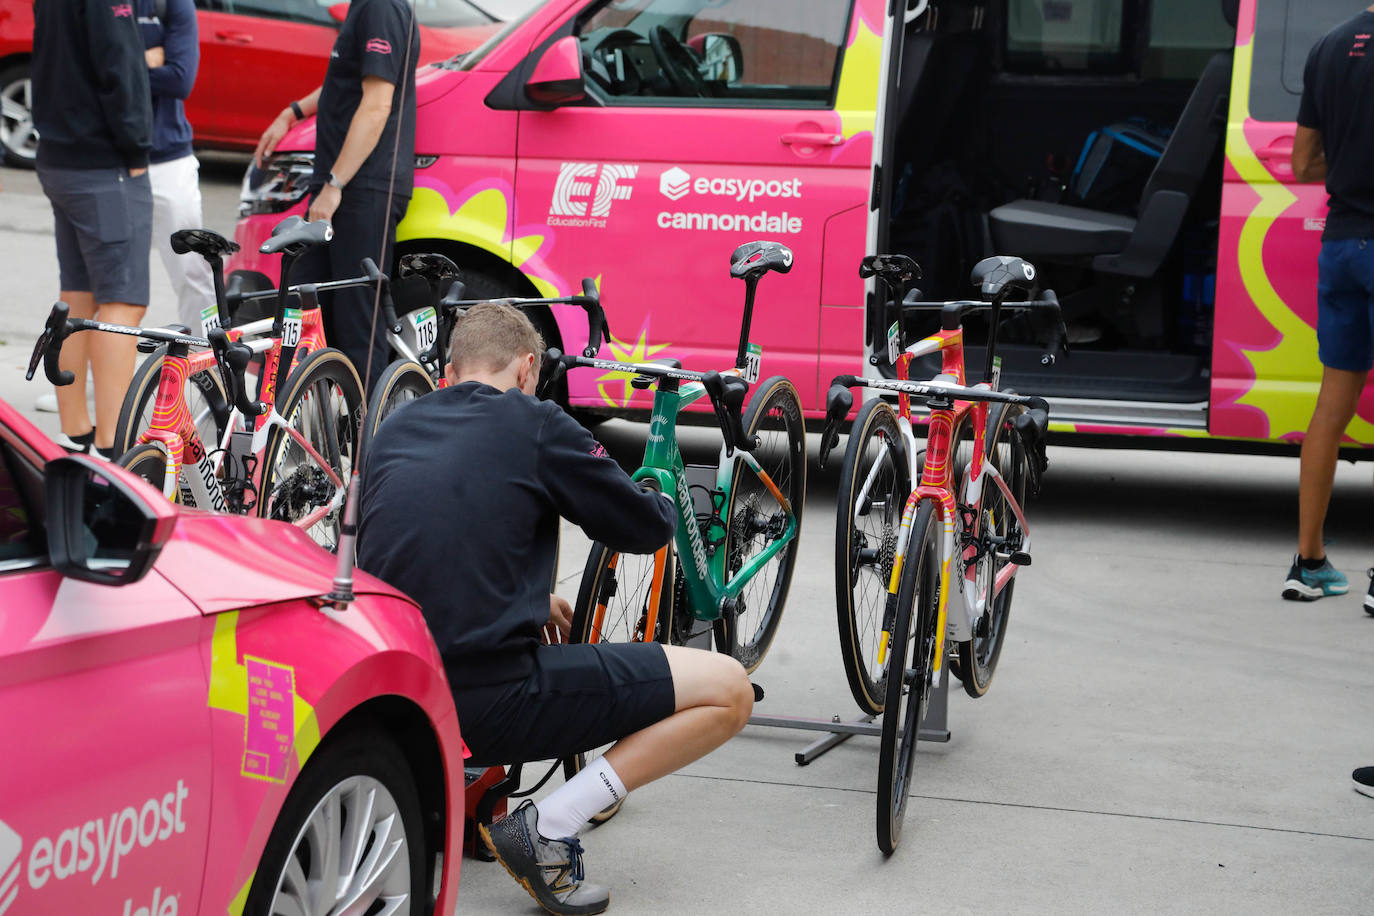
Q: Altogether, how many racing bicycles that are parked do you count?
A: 6